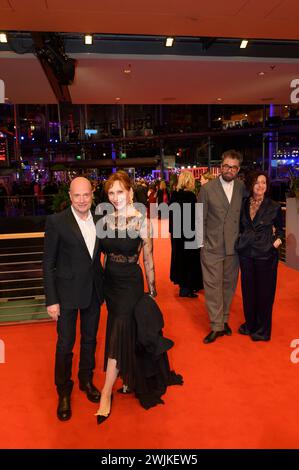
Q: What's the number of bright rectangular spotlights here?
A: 4